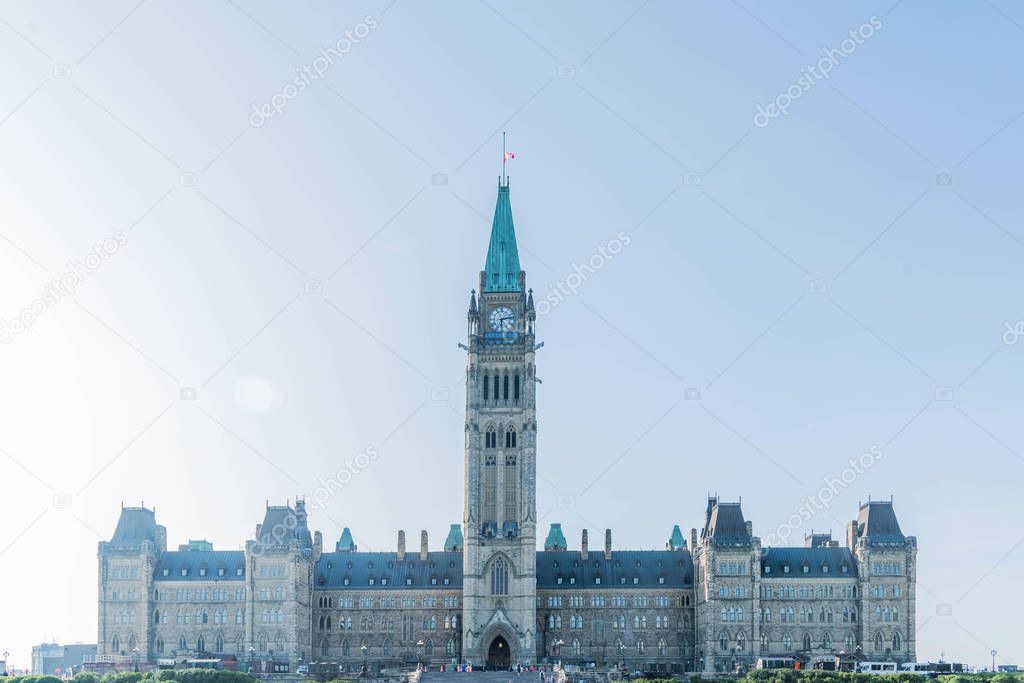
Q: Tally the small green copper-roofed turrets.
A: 4